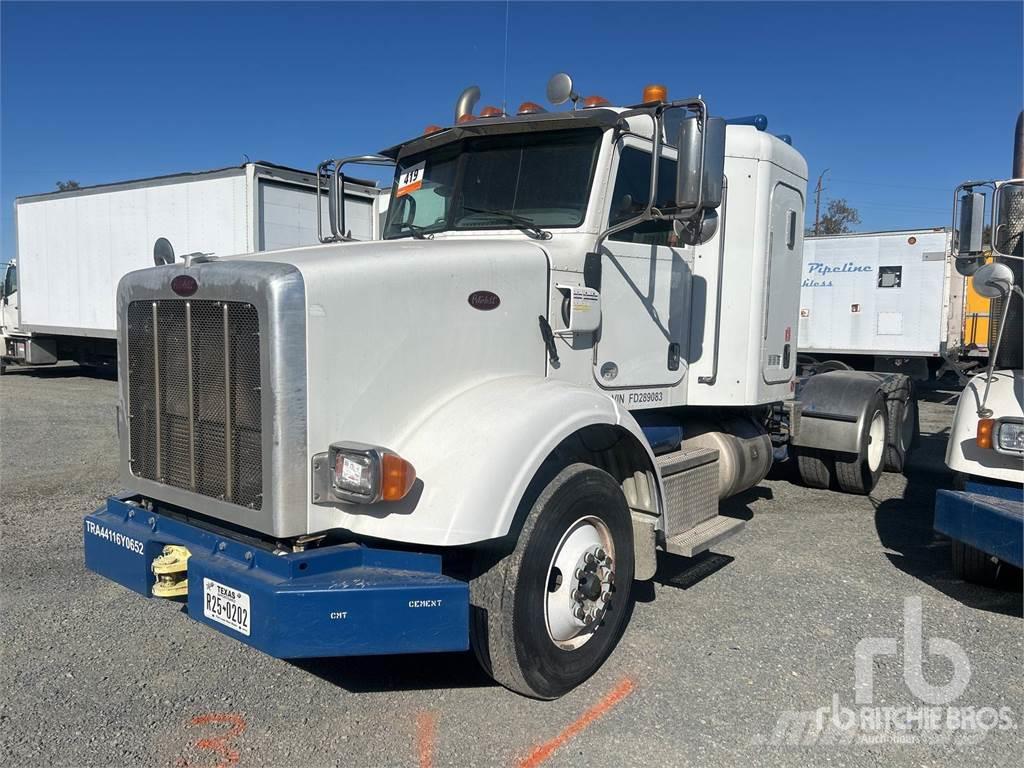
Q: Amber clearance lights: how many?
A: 5